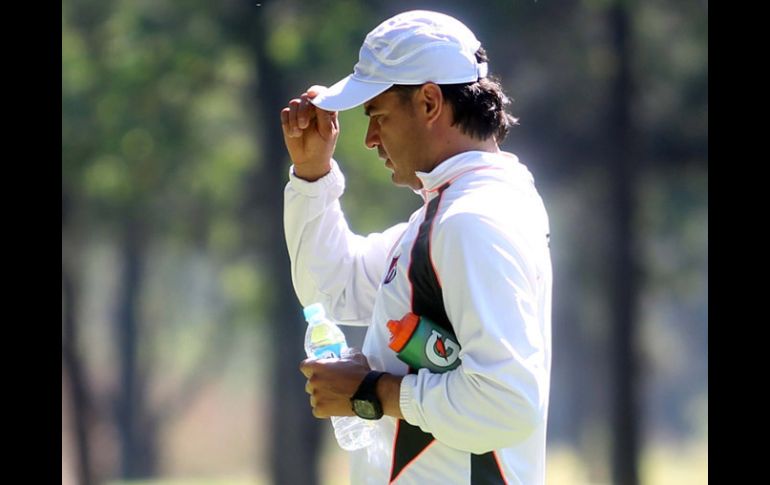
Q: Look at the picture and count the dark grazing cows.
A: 0